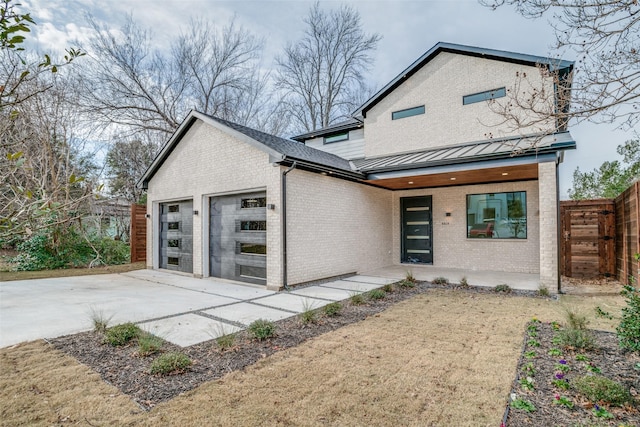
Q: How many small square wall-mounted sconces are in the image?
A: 4